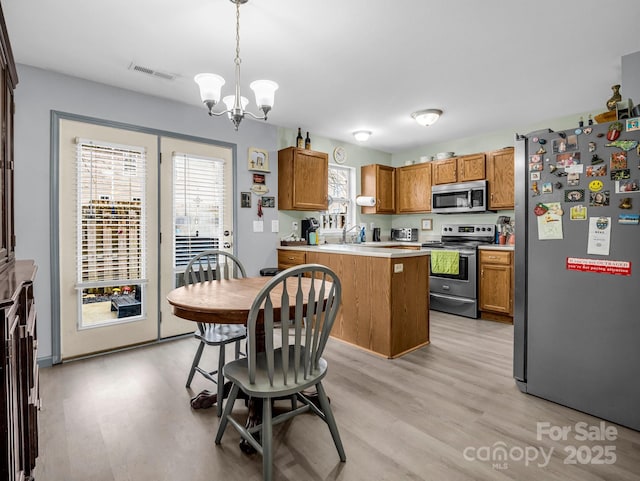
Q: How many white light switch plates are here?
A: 2